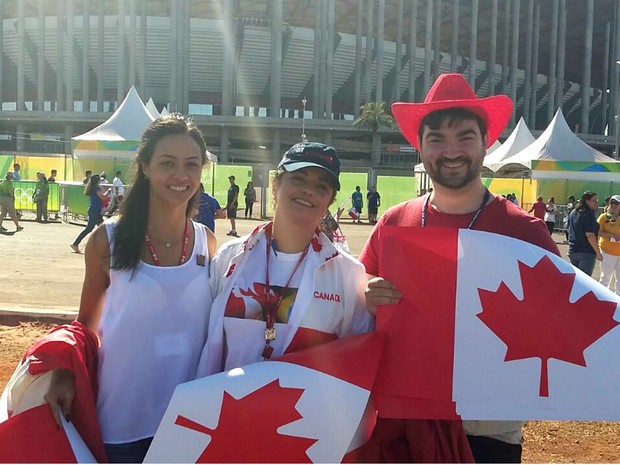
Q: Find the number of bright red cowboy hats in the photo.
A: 1